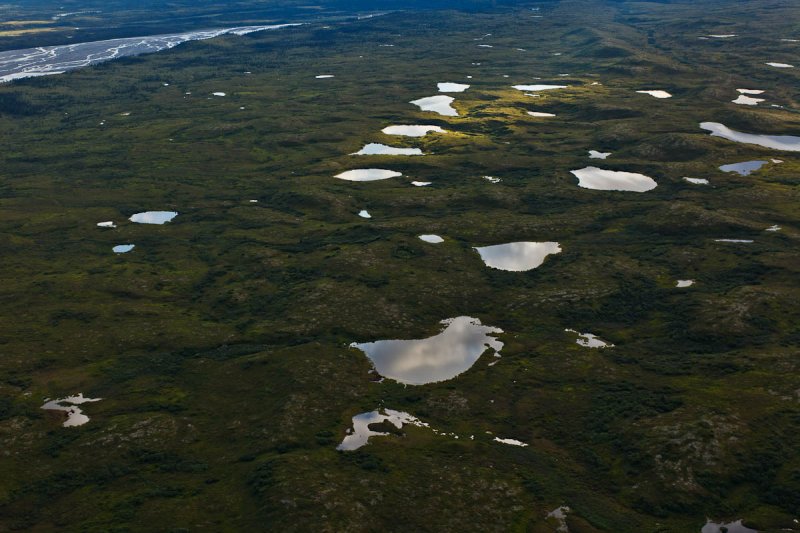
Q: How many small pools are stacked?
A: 5